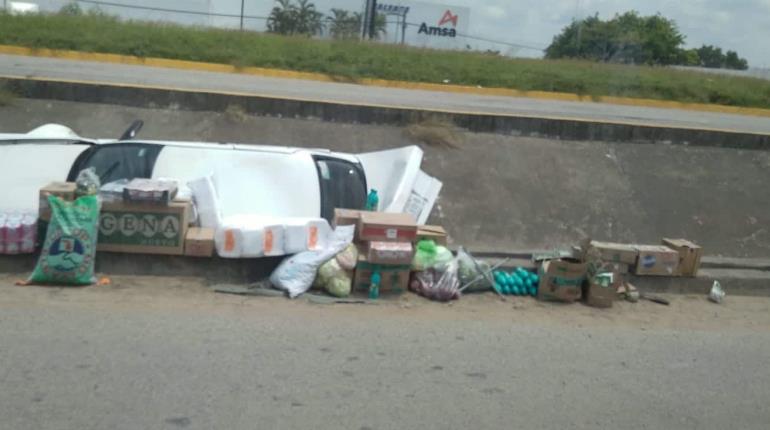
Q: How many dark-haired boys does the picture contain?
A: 0